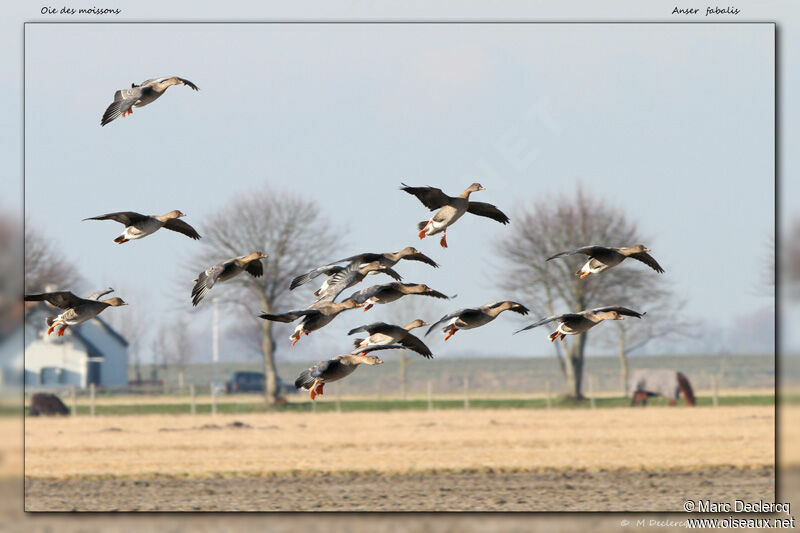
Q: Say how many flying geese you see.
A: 14